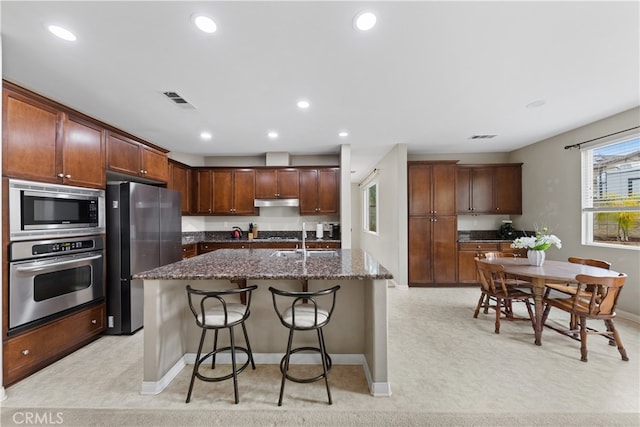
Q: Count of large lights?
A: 3